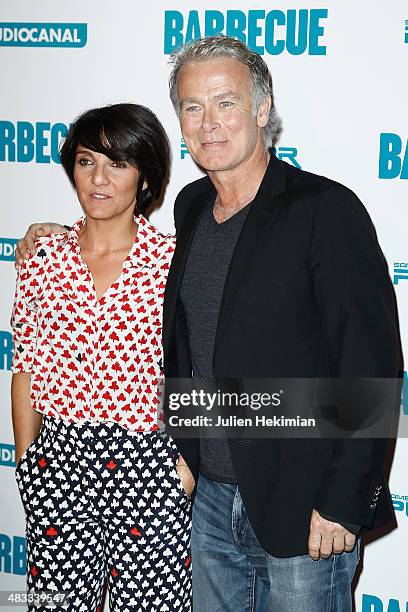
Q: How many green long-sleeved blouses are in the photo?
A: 0